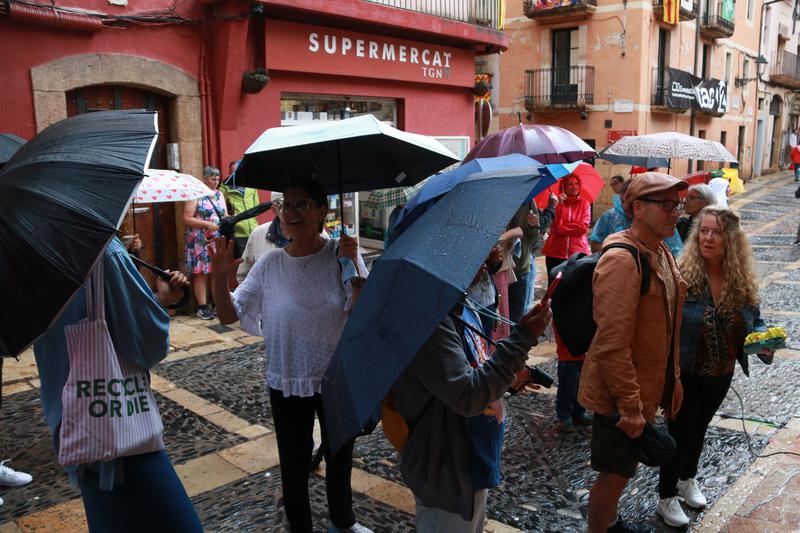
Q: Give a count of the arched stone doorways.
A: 1